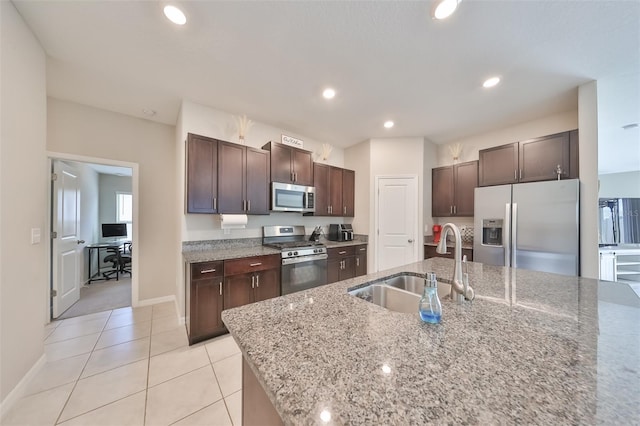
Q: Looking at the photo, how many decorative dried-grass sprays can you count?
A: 3